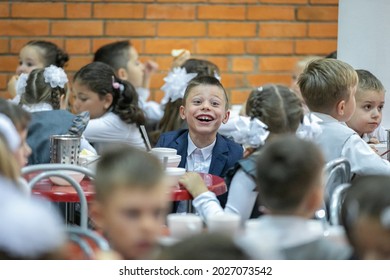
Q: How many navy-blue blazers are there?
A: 1